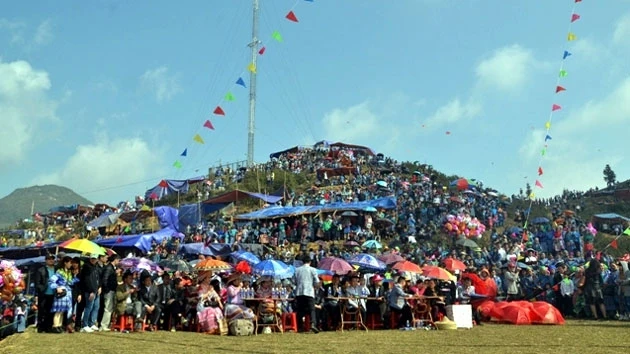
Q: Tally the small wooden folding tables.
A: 3